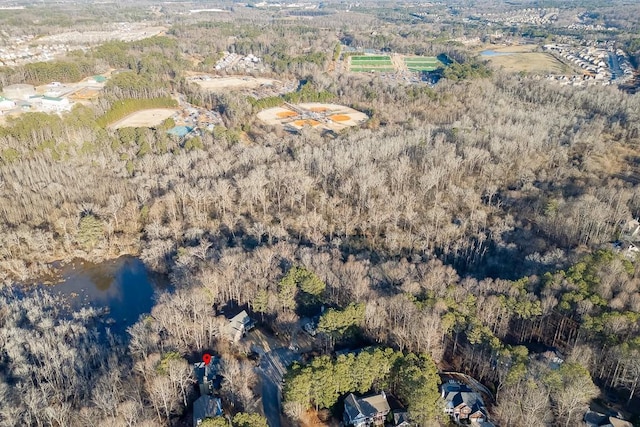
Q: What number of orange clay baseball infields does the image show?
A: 4